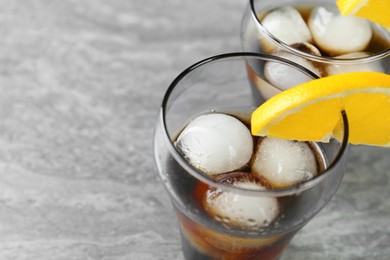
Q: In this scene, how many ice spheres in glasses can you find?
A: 7